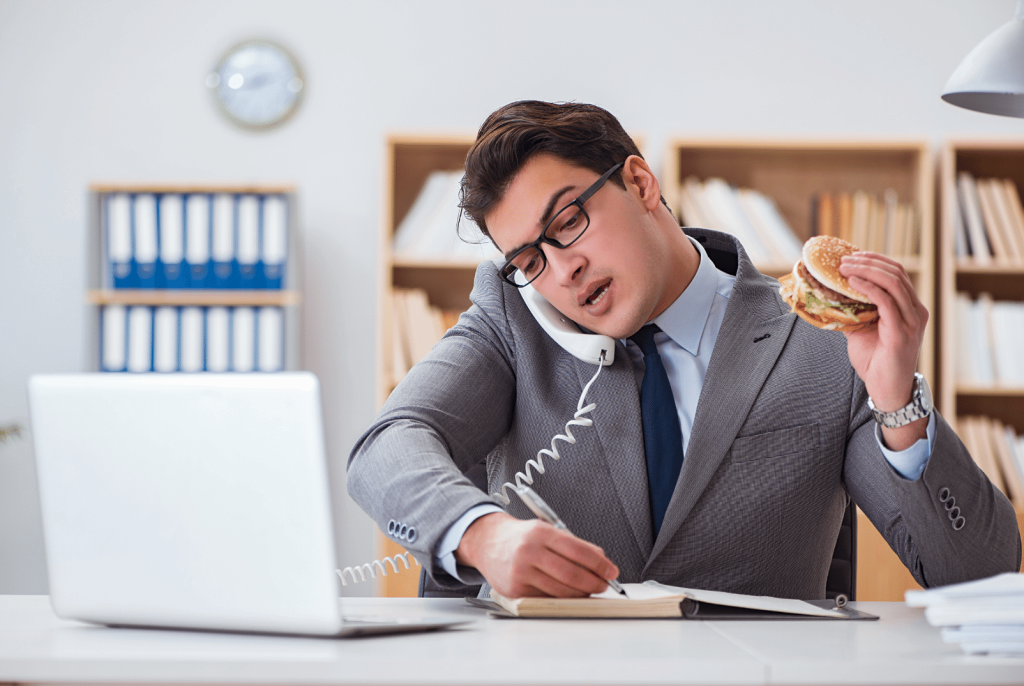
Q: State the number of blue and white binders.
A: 14